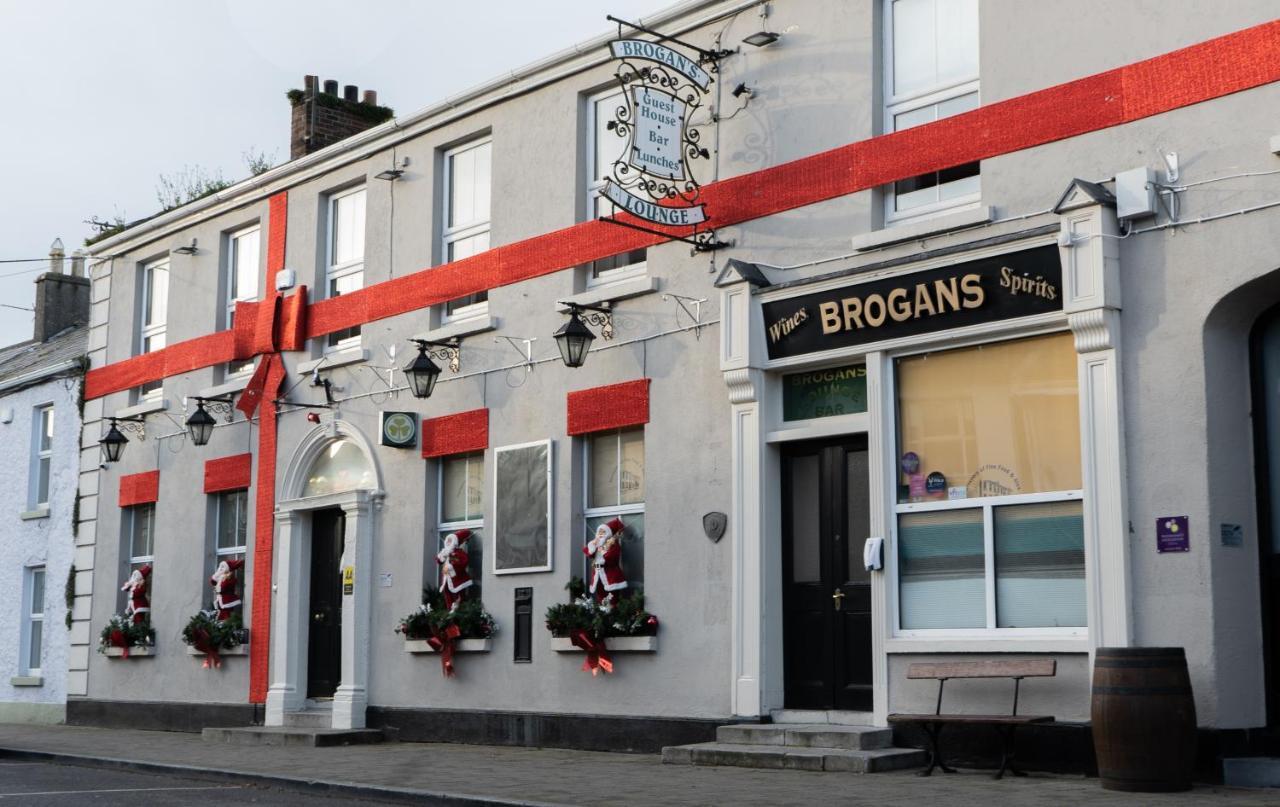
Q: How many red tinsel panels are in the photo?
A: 4